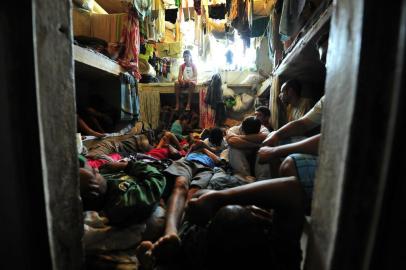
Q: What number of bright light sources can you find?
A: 1